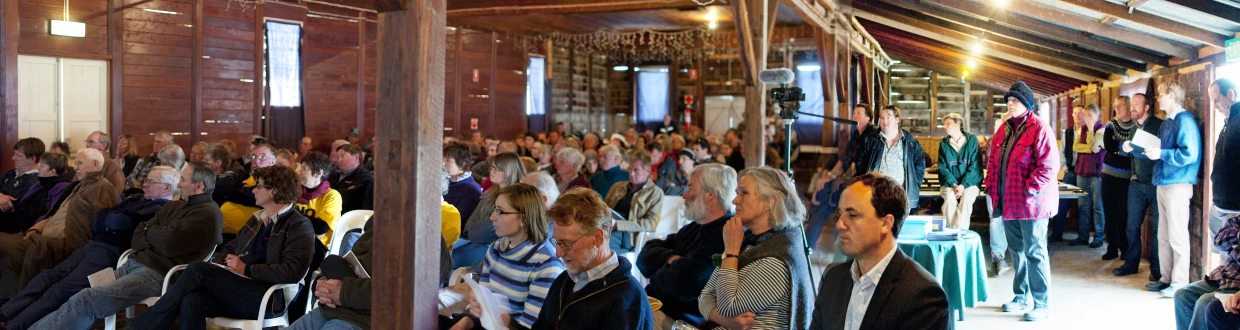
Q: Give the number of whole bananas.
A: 0